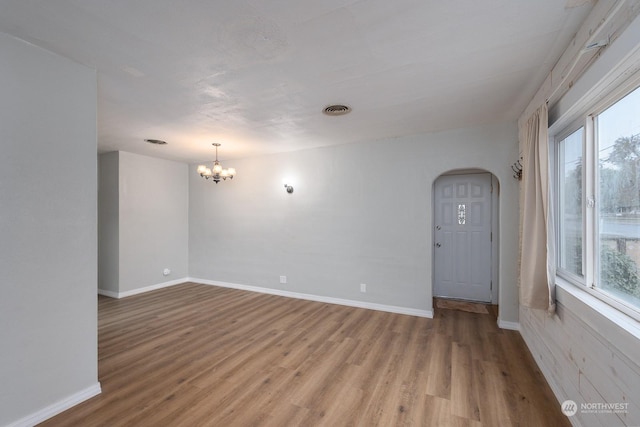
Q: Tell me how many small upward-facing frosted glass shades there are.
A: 5